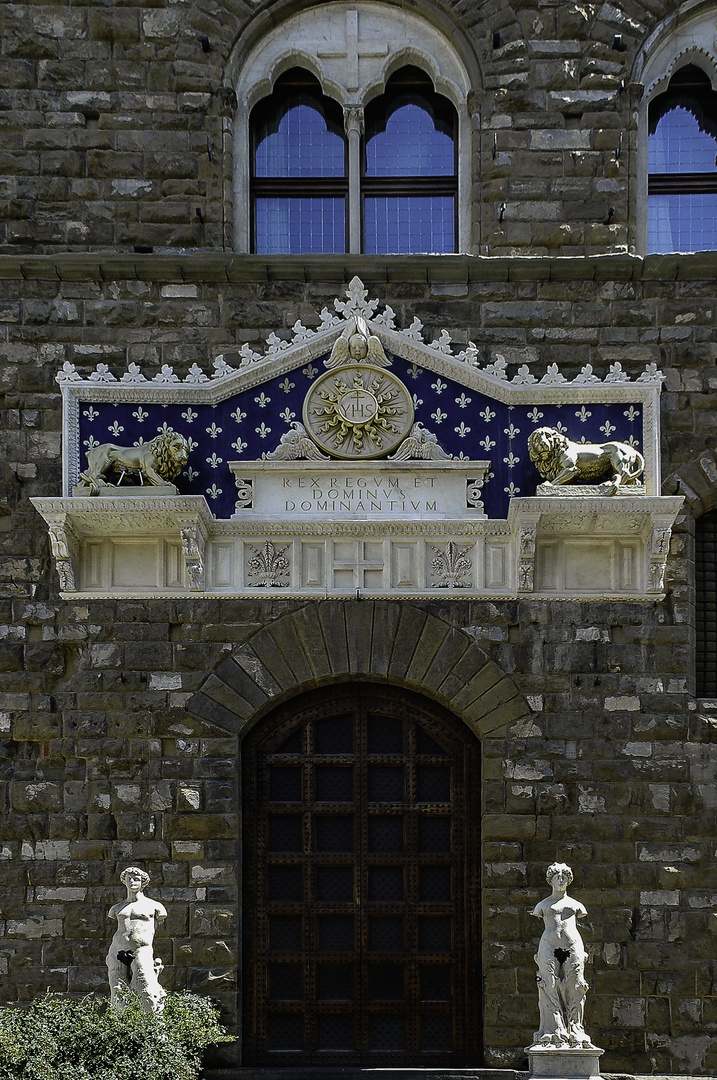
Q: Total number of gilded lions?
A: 2